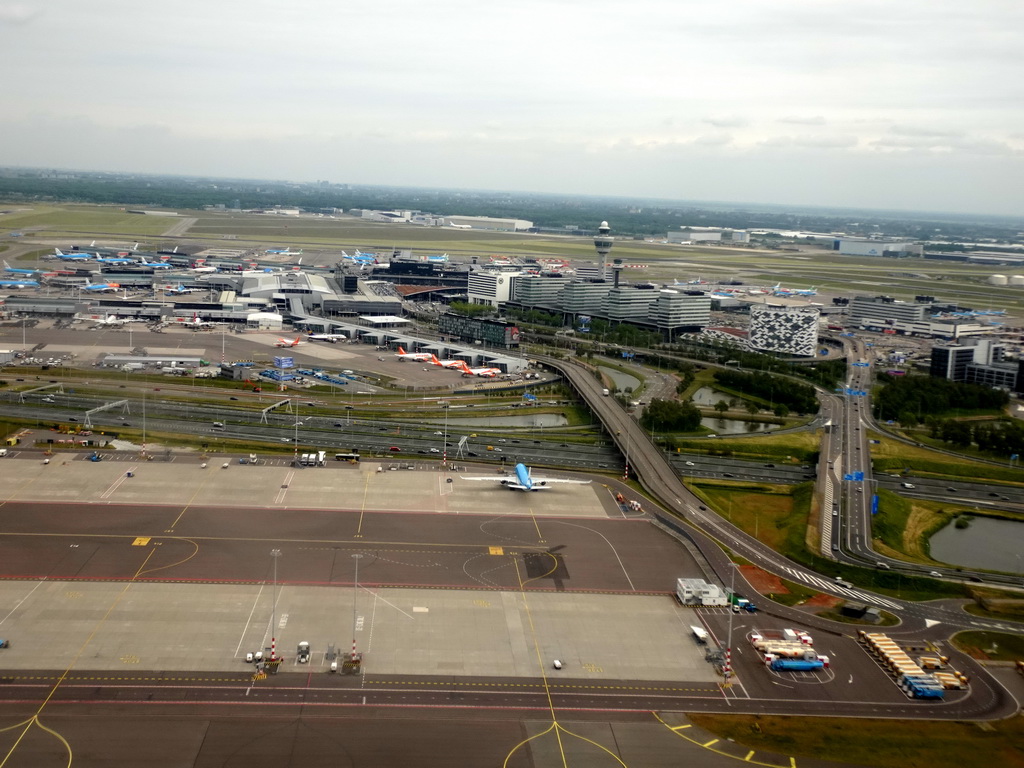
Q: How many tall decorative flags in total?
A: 0